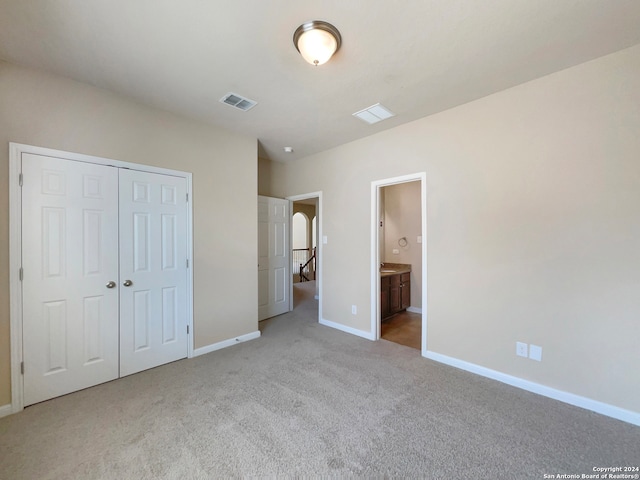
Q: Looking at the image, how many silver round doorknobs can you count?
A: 2